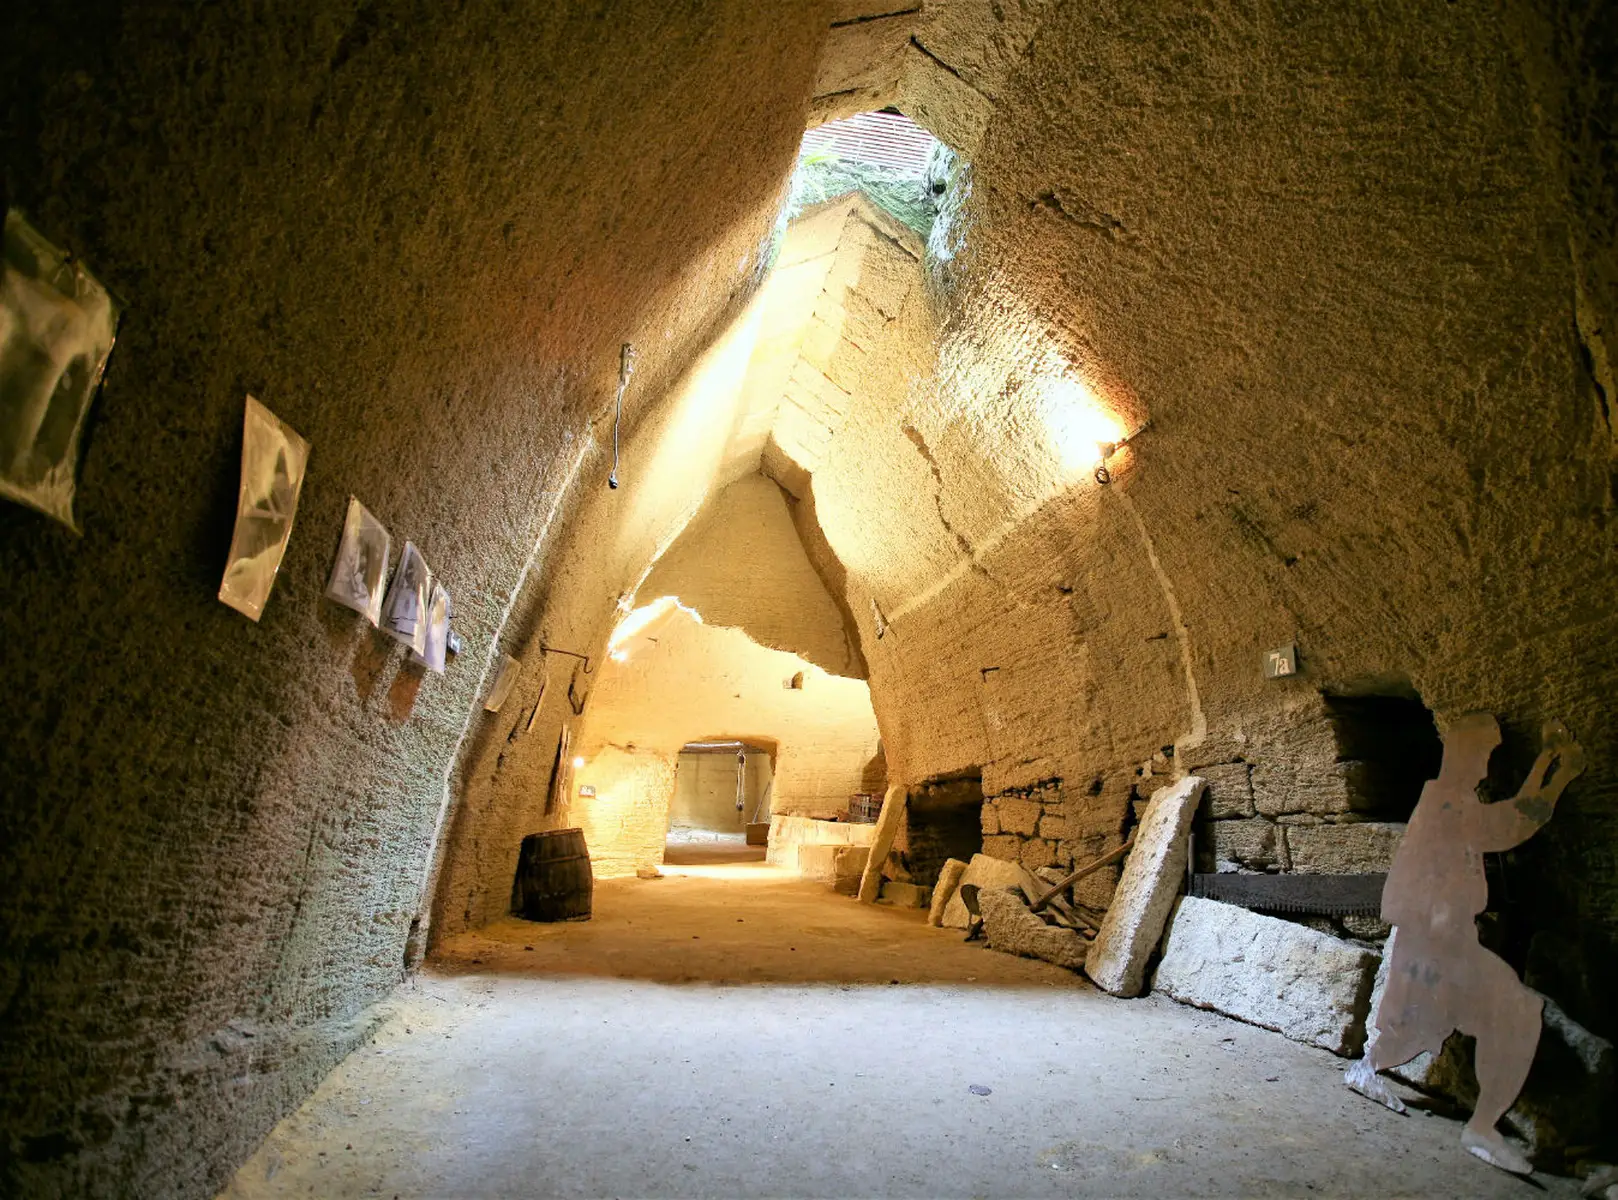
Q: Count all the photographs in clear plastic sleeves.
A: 5